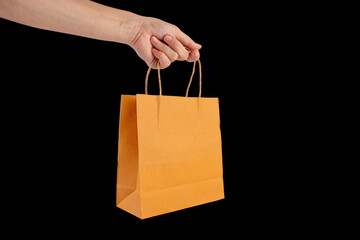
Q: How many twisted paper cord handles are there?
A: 2